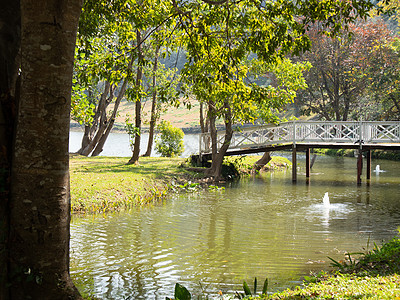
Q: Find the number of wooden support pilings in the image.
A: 4